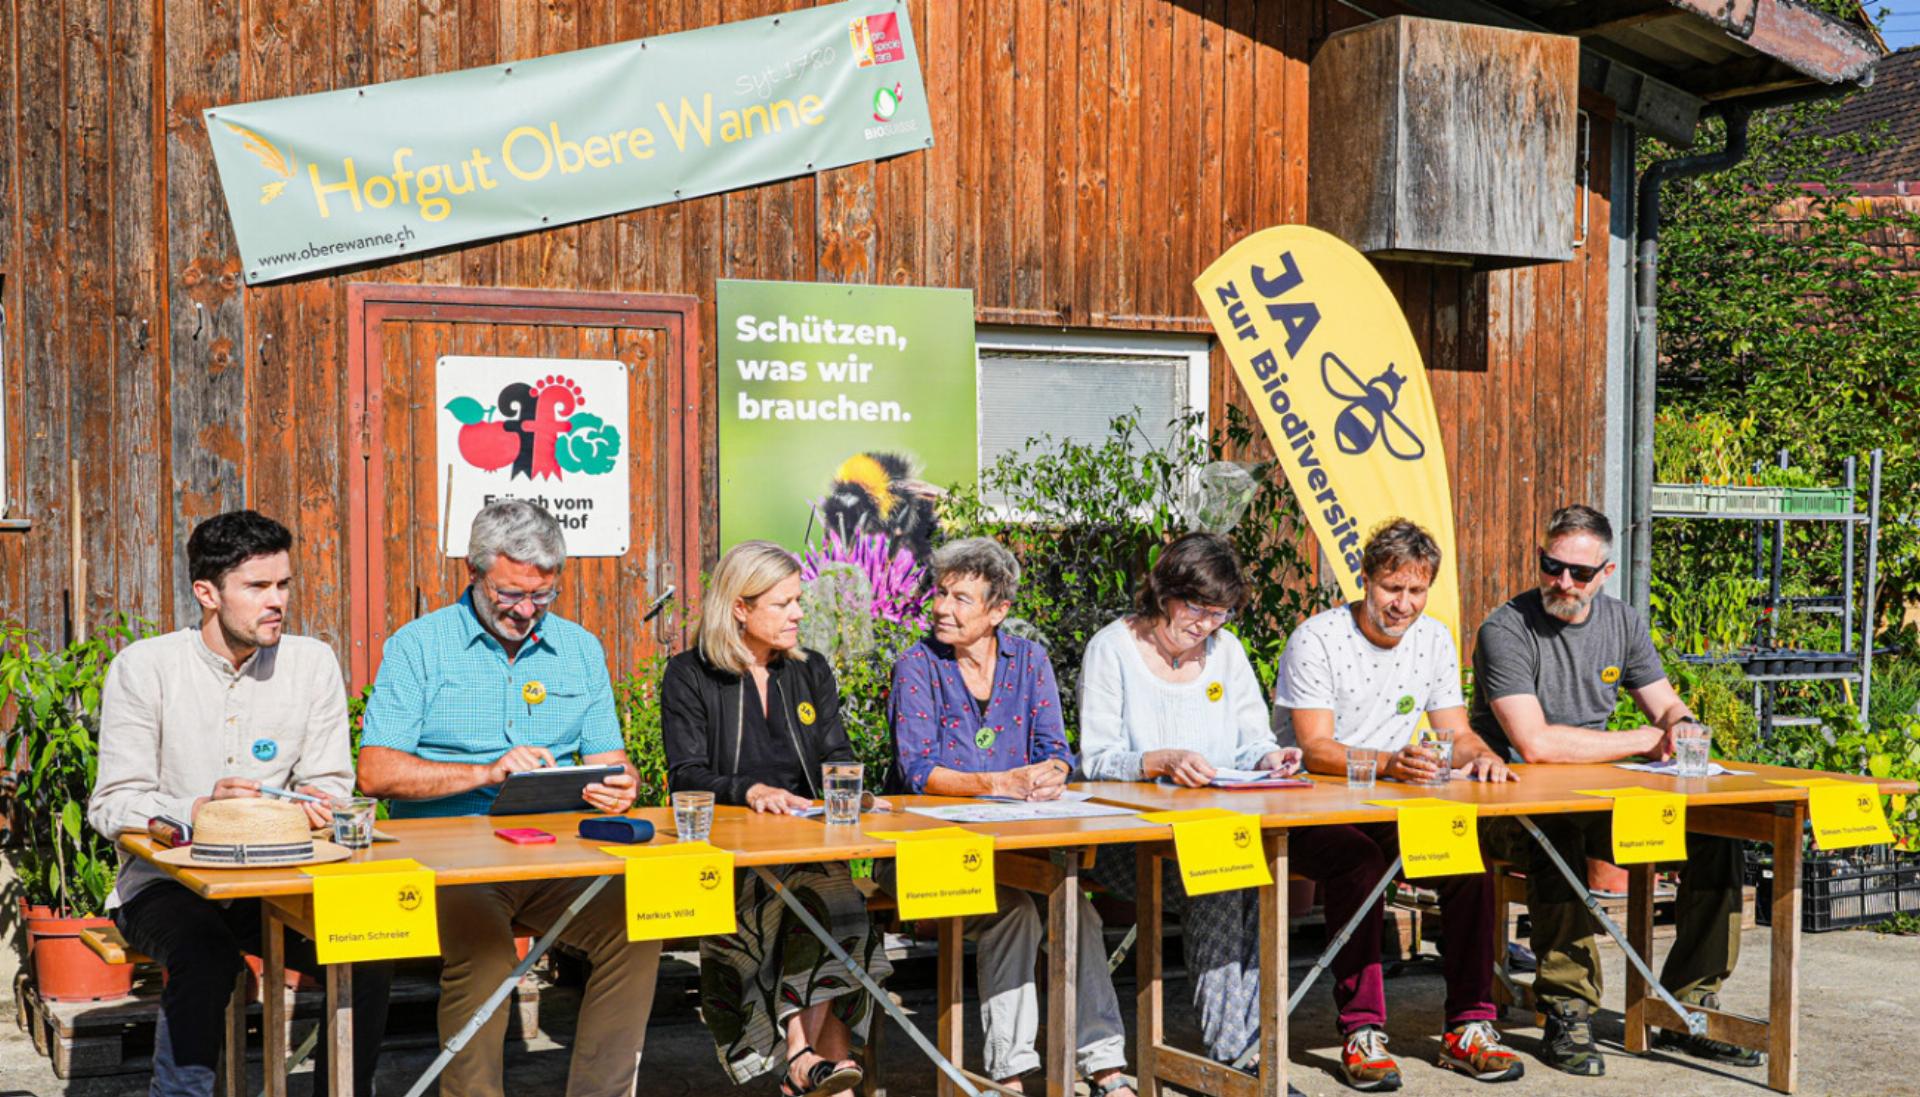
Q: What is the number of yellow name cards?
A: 7